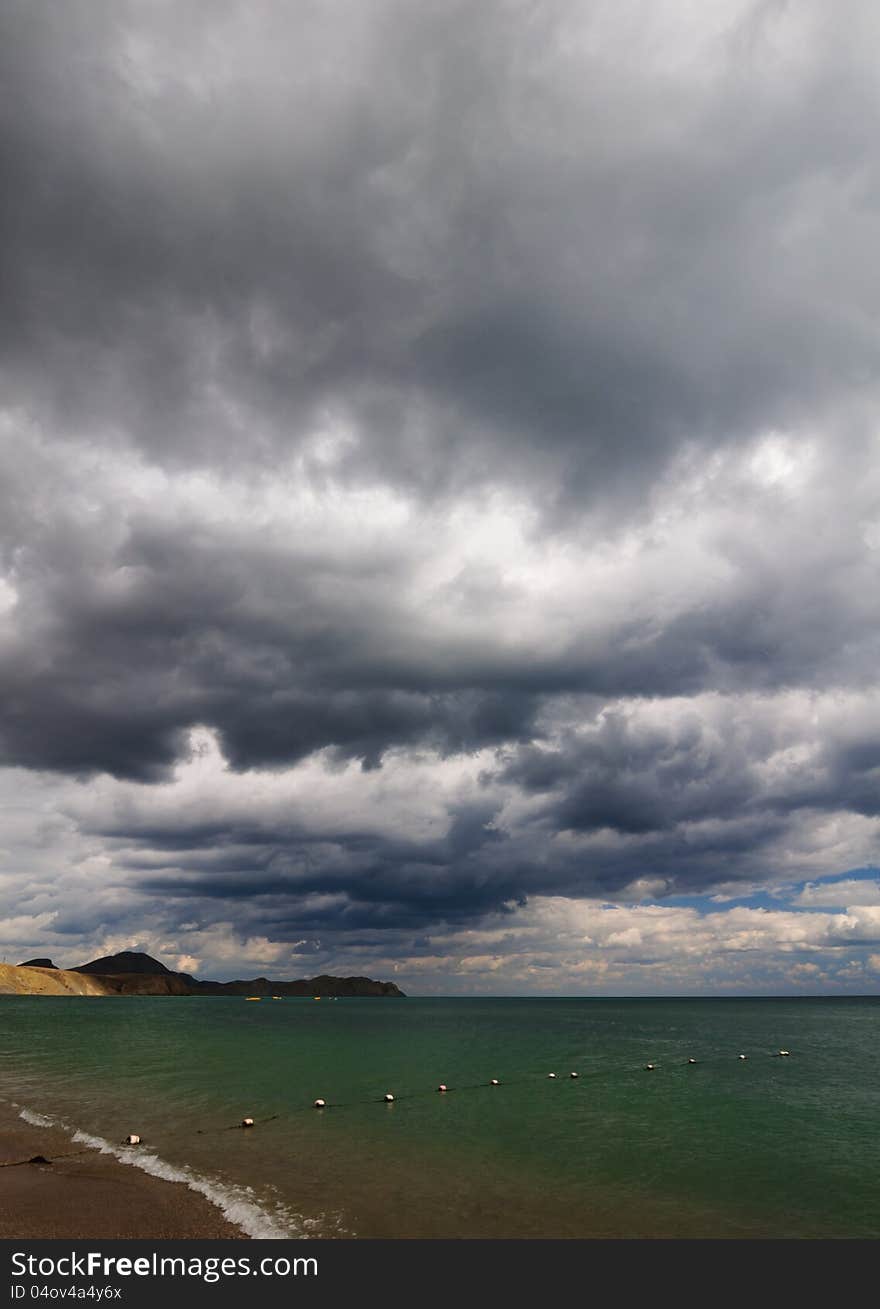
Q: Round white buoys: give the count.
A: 12